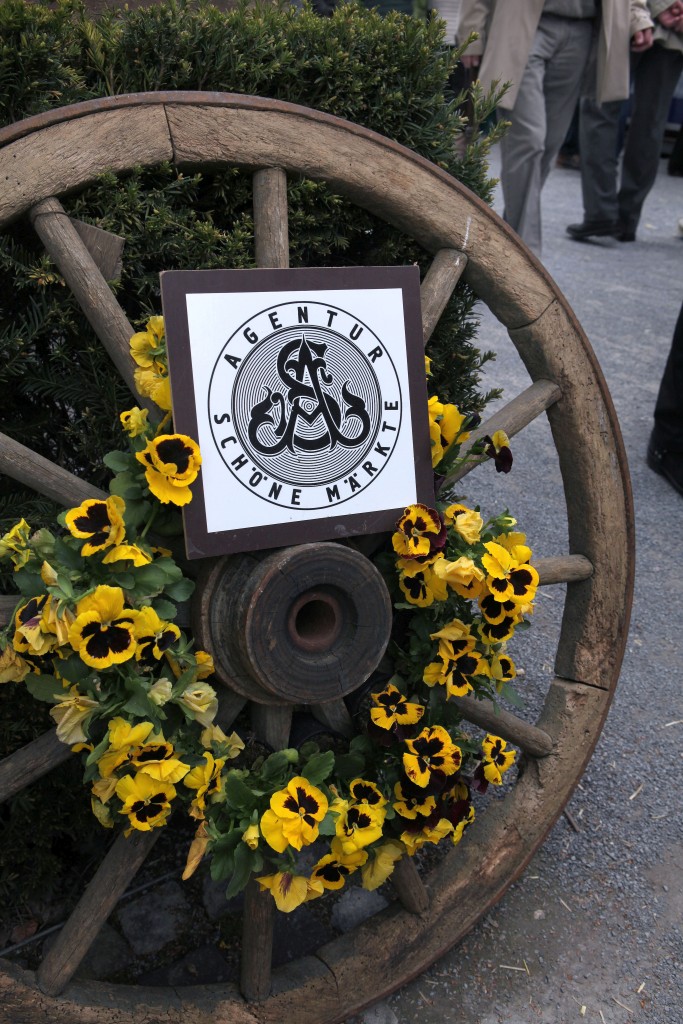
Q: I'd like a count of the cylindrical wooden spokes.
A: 12